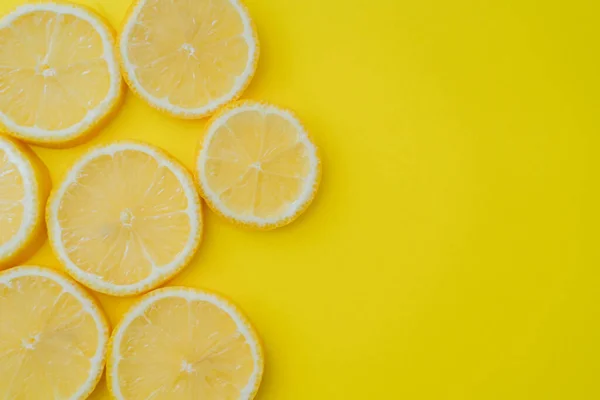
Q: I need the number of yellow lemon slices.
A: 7